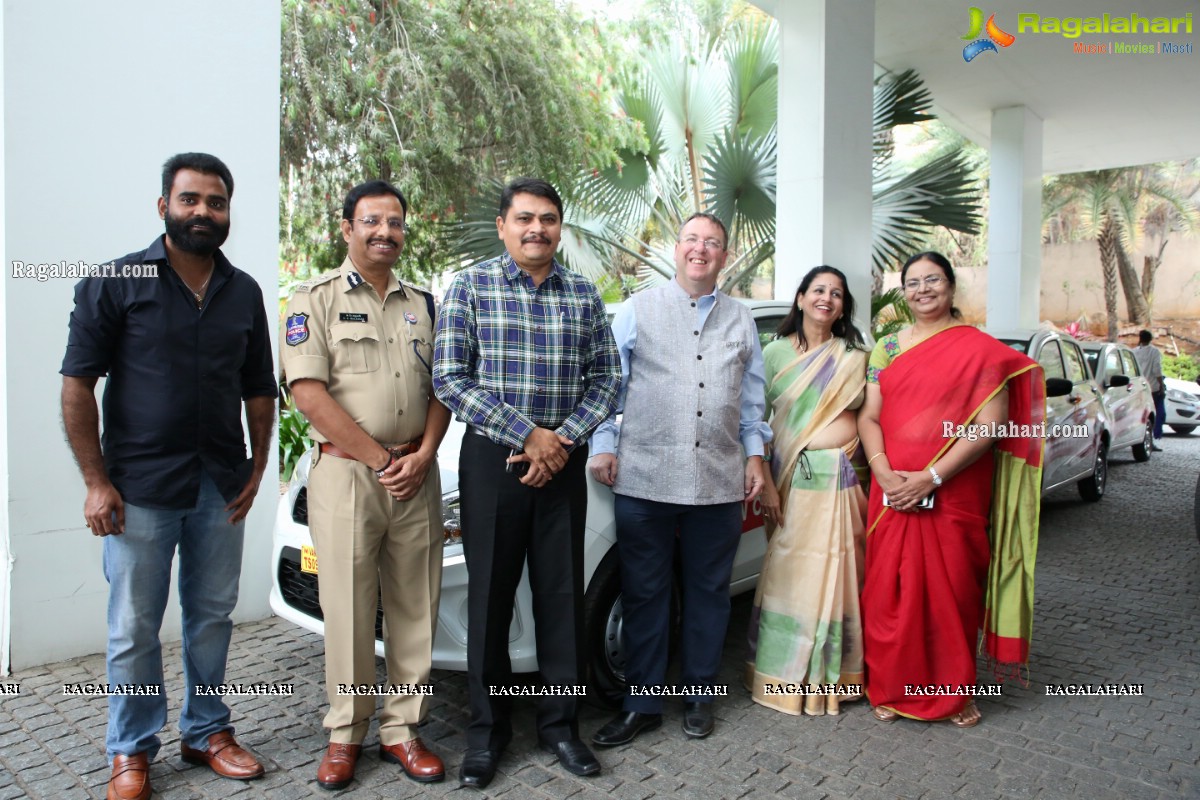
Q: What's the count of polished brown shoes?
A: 4